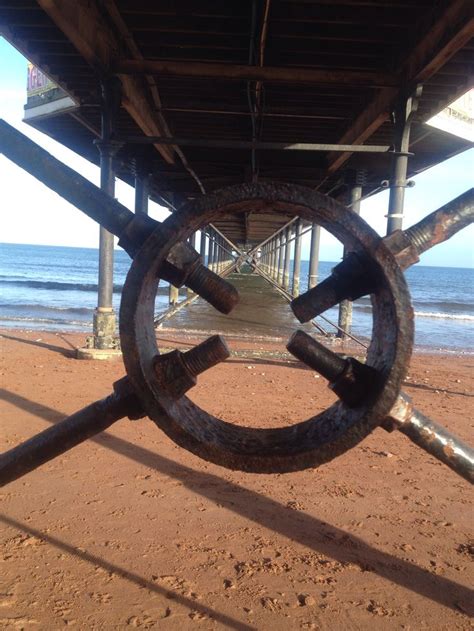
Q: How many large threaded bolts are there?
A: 4